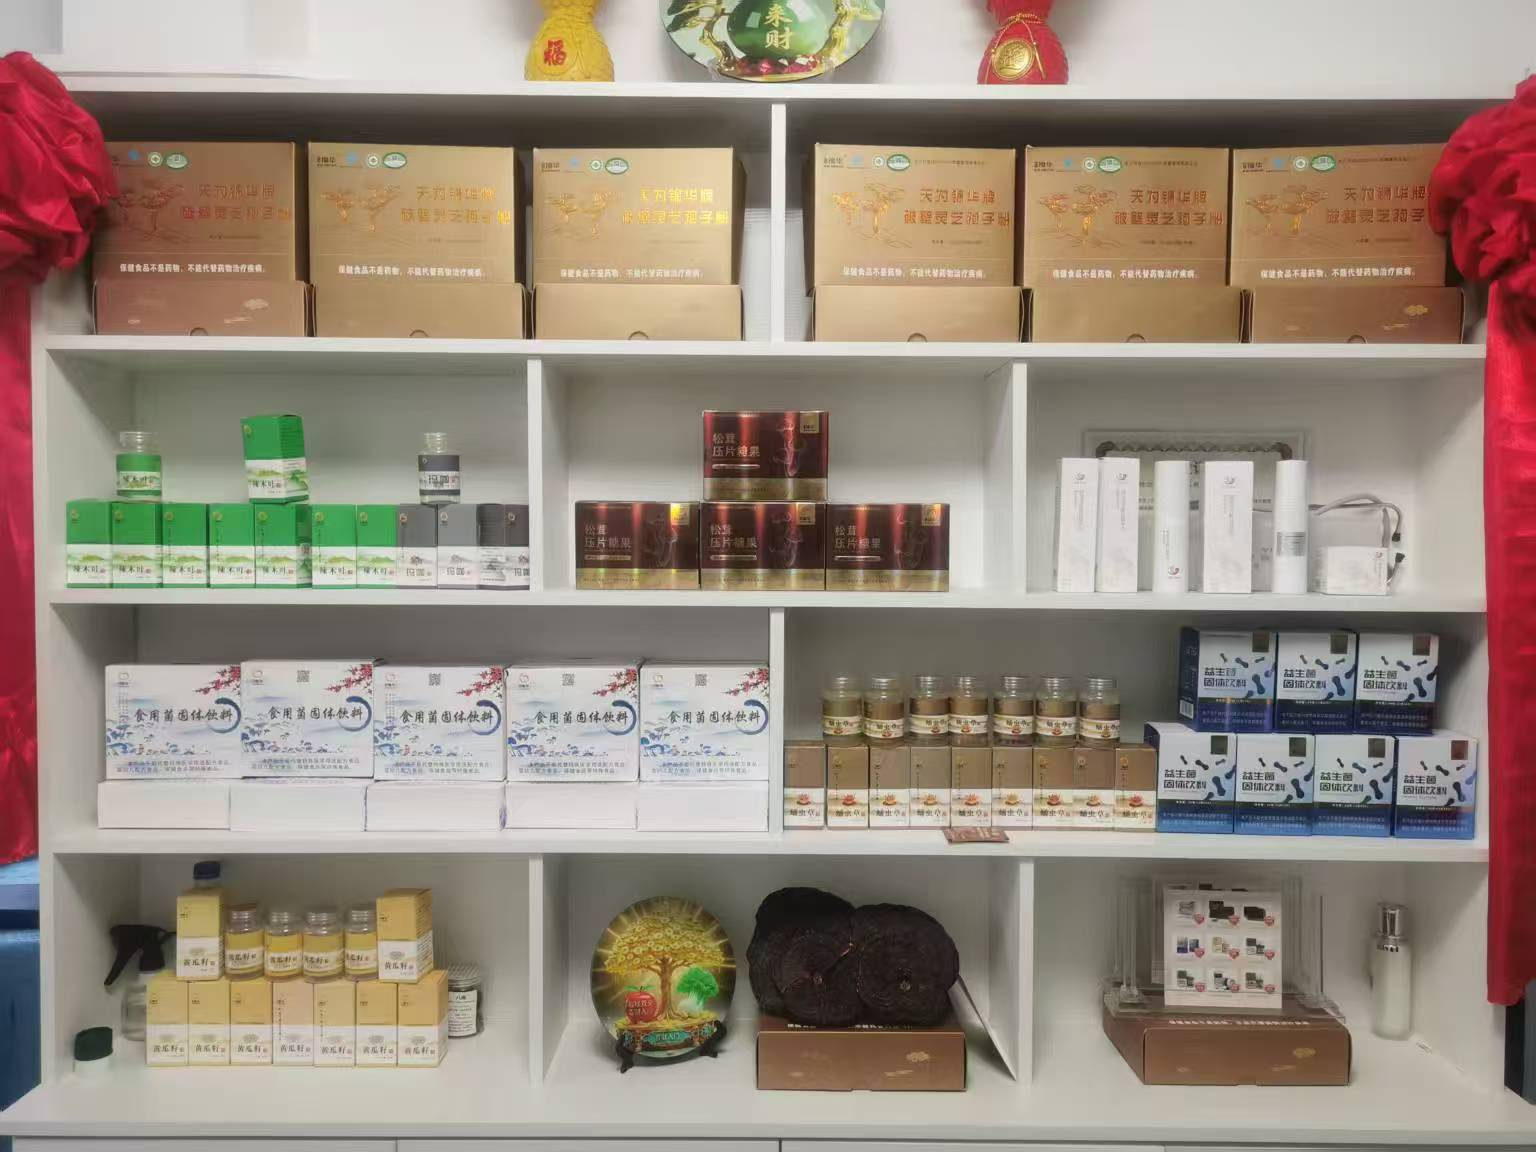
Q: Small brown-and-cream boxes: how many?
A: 9